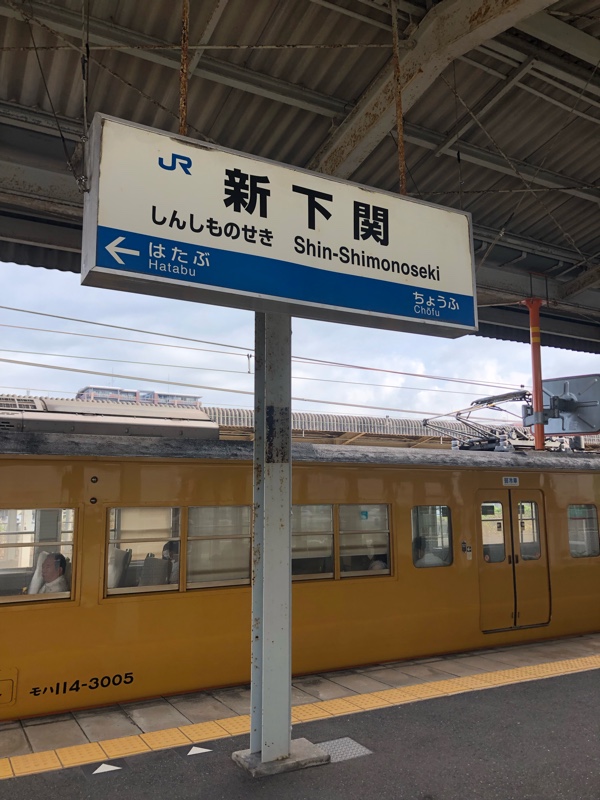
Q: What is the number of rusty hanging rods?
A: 2